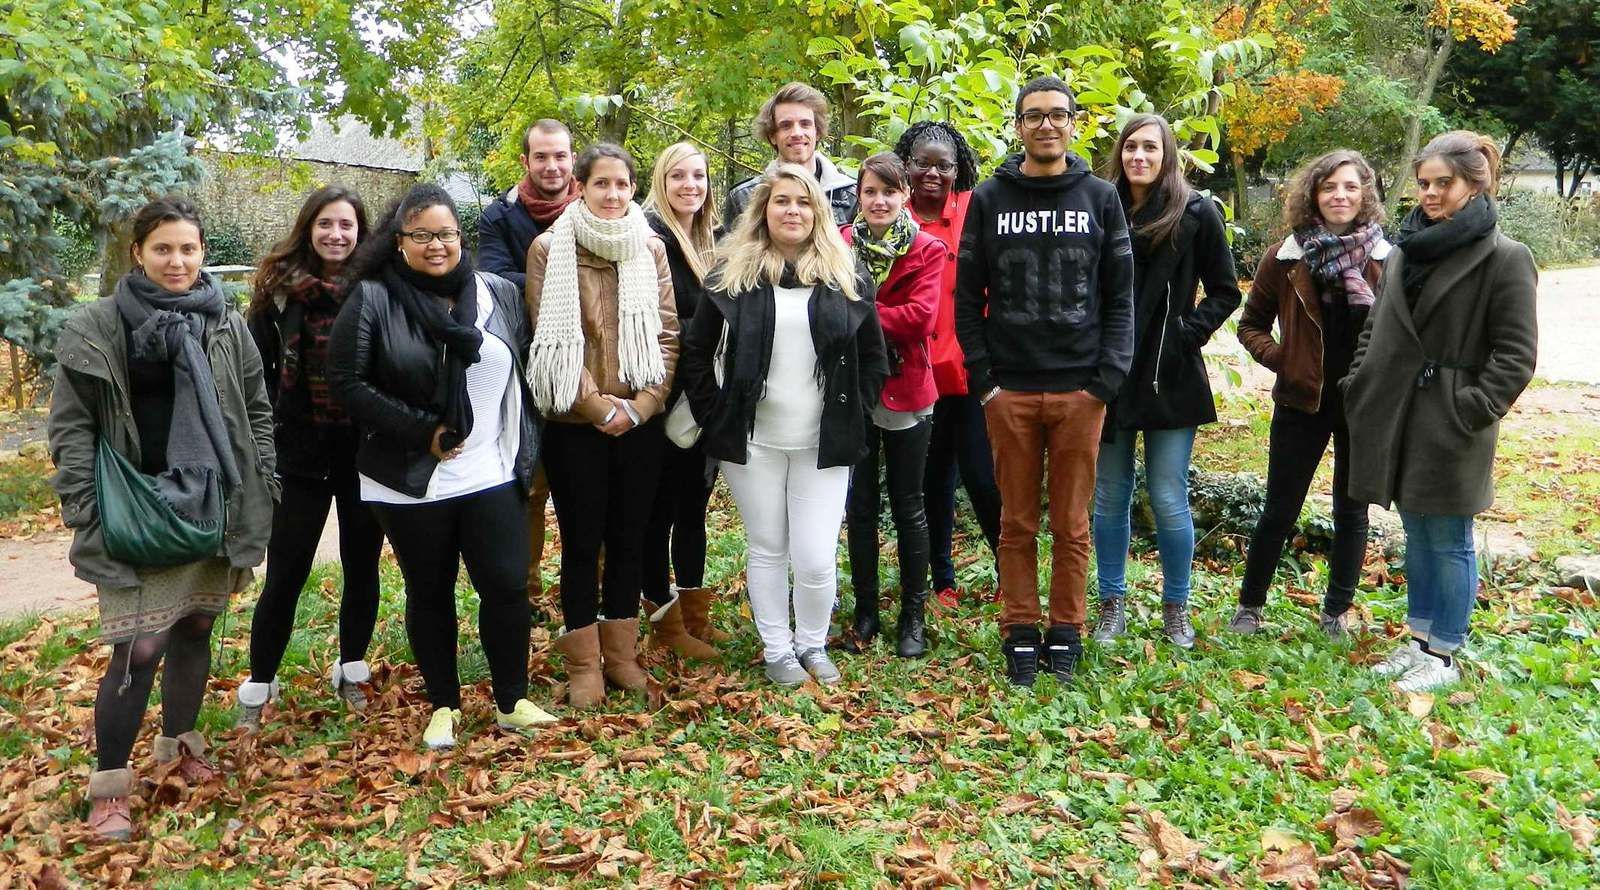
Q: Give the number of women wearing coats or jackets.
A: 11